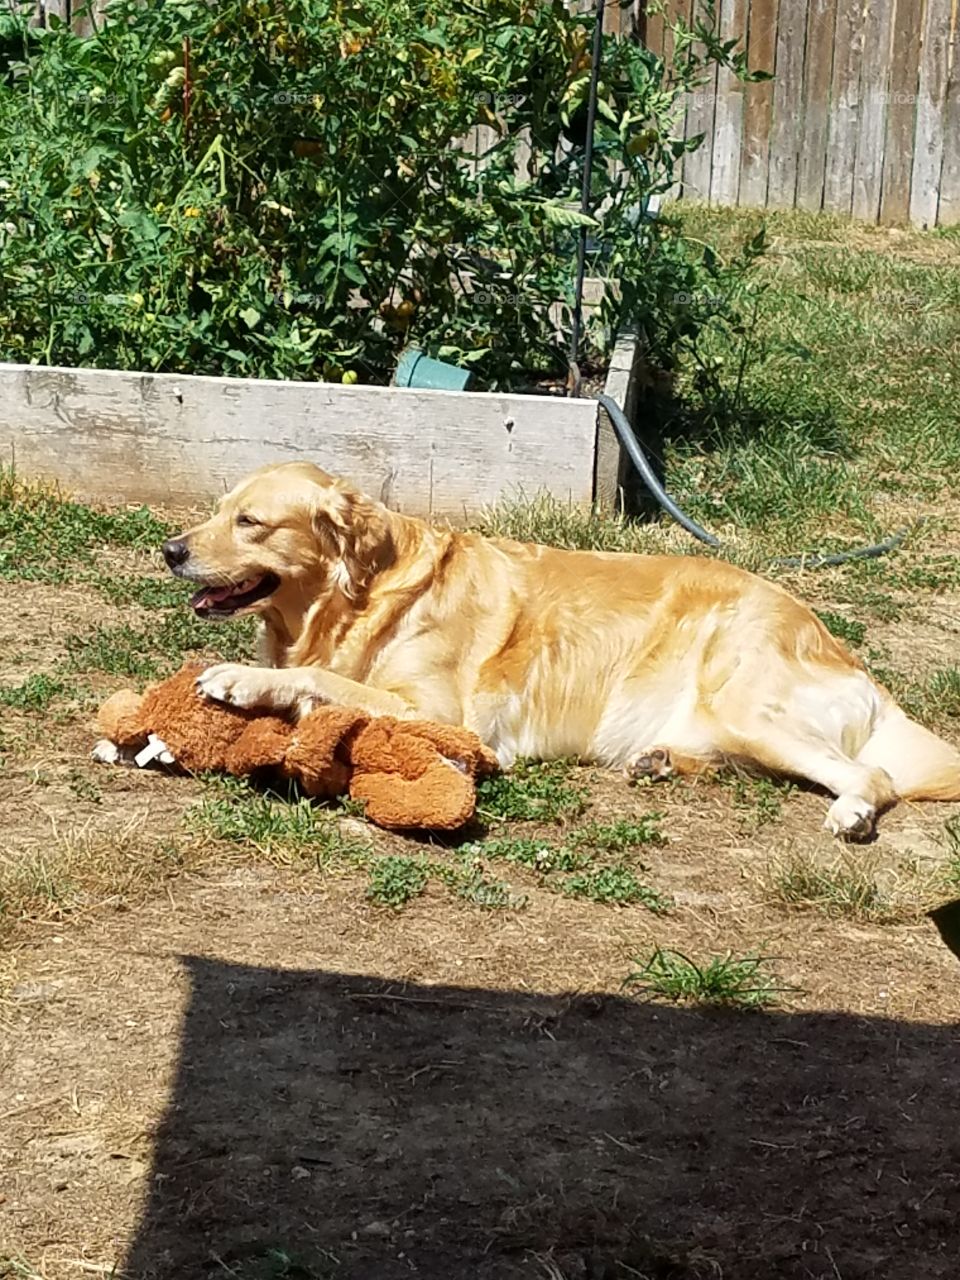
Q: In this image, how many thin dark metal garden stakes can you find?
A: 1